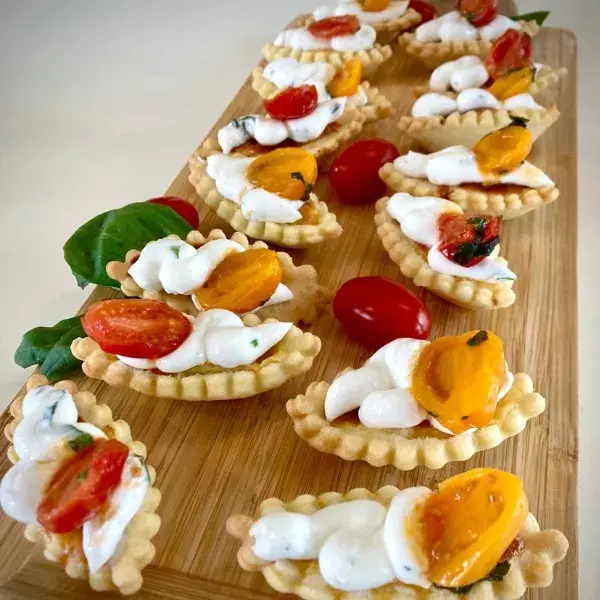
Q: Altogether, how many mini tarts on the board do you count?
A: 15